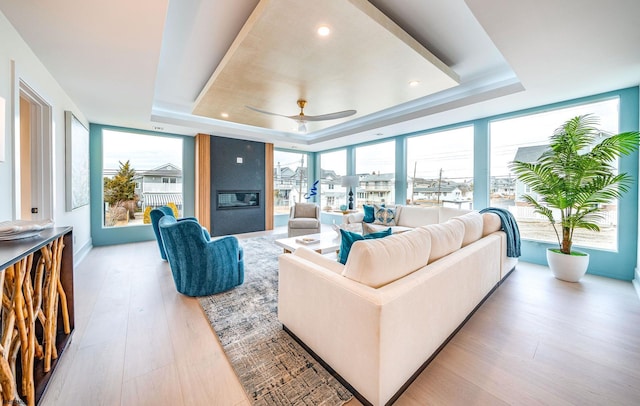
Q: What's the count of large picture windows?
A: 6